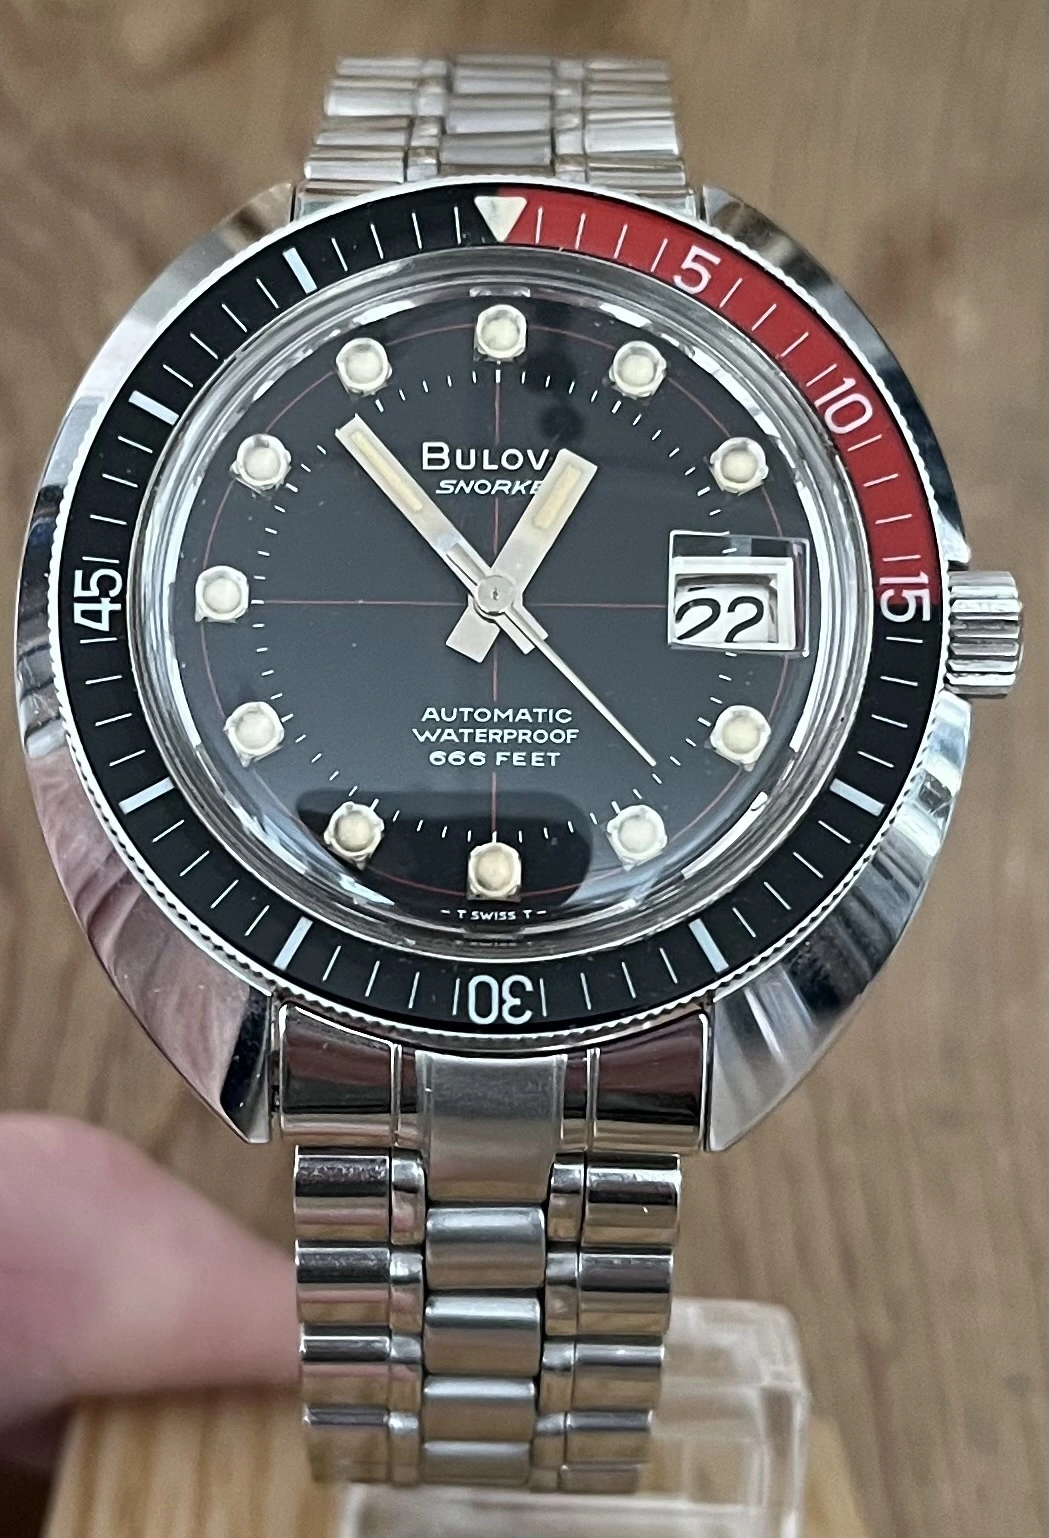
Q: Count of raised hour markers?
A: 11